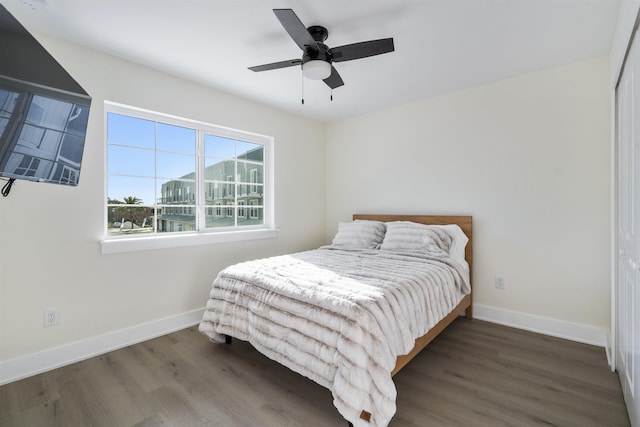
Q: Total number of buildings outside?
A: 1